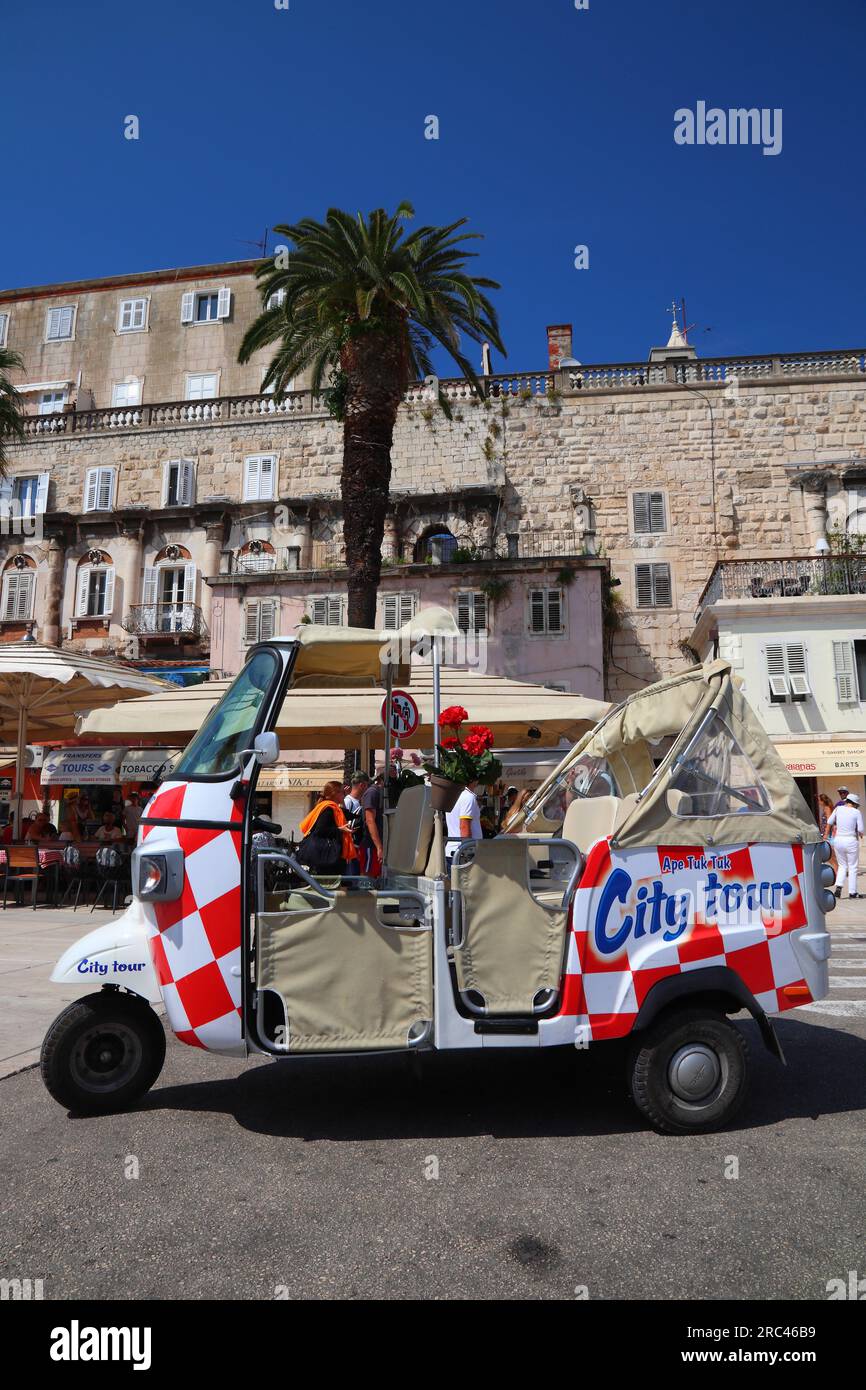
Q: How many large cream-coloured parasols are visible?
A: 2